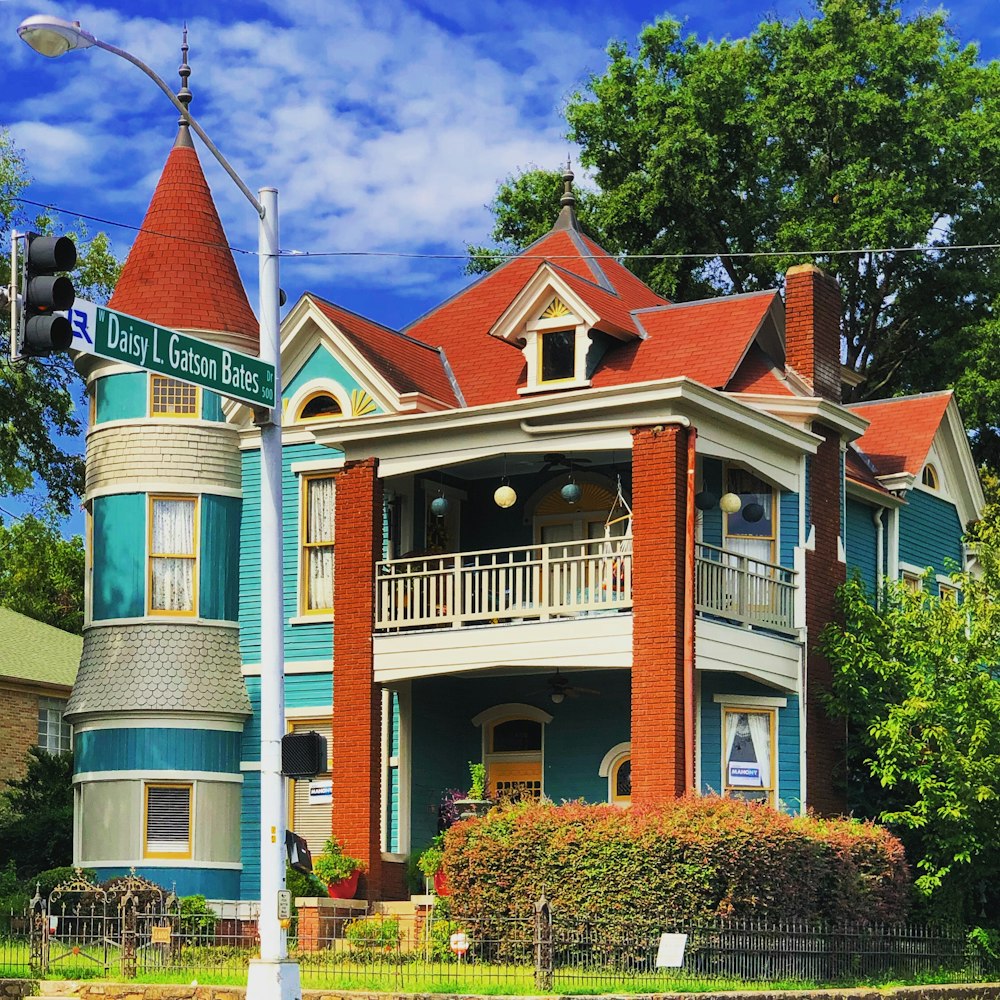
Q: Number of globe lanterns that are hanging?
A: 6